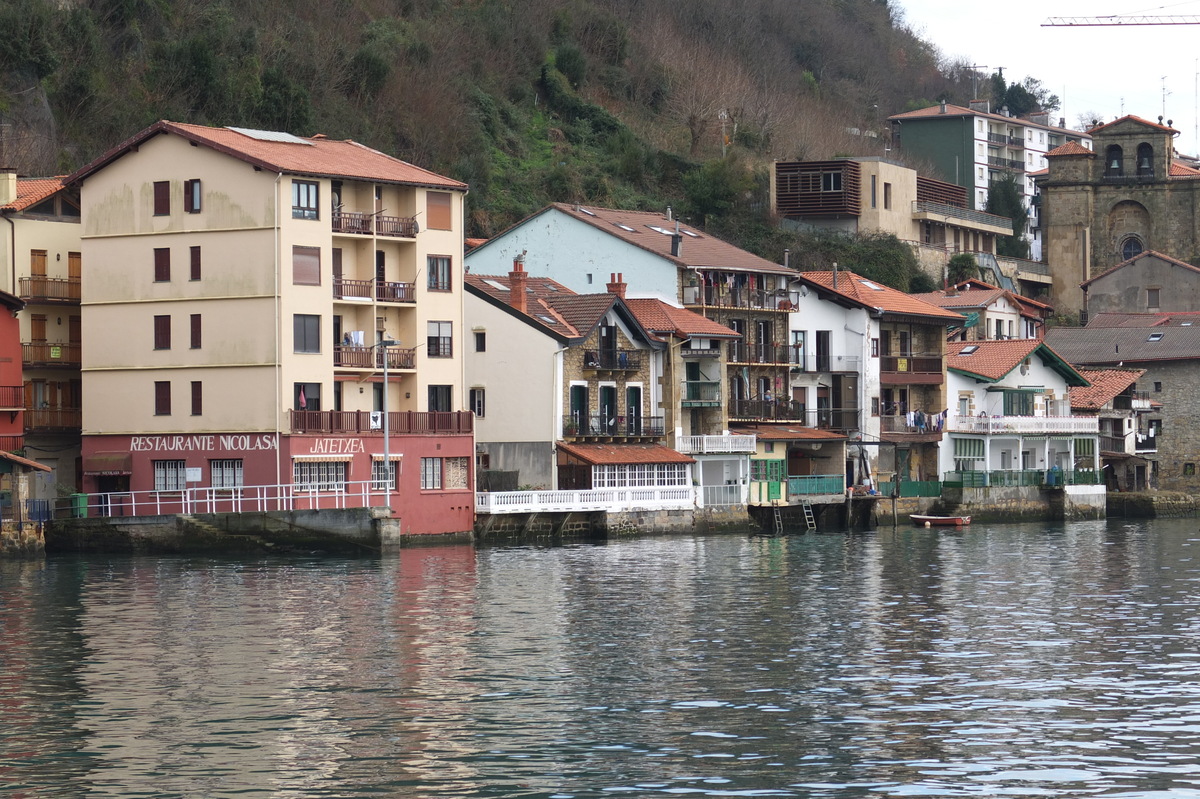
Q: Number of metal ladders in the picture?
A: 2